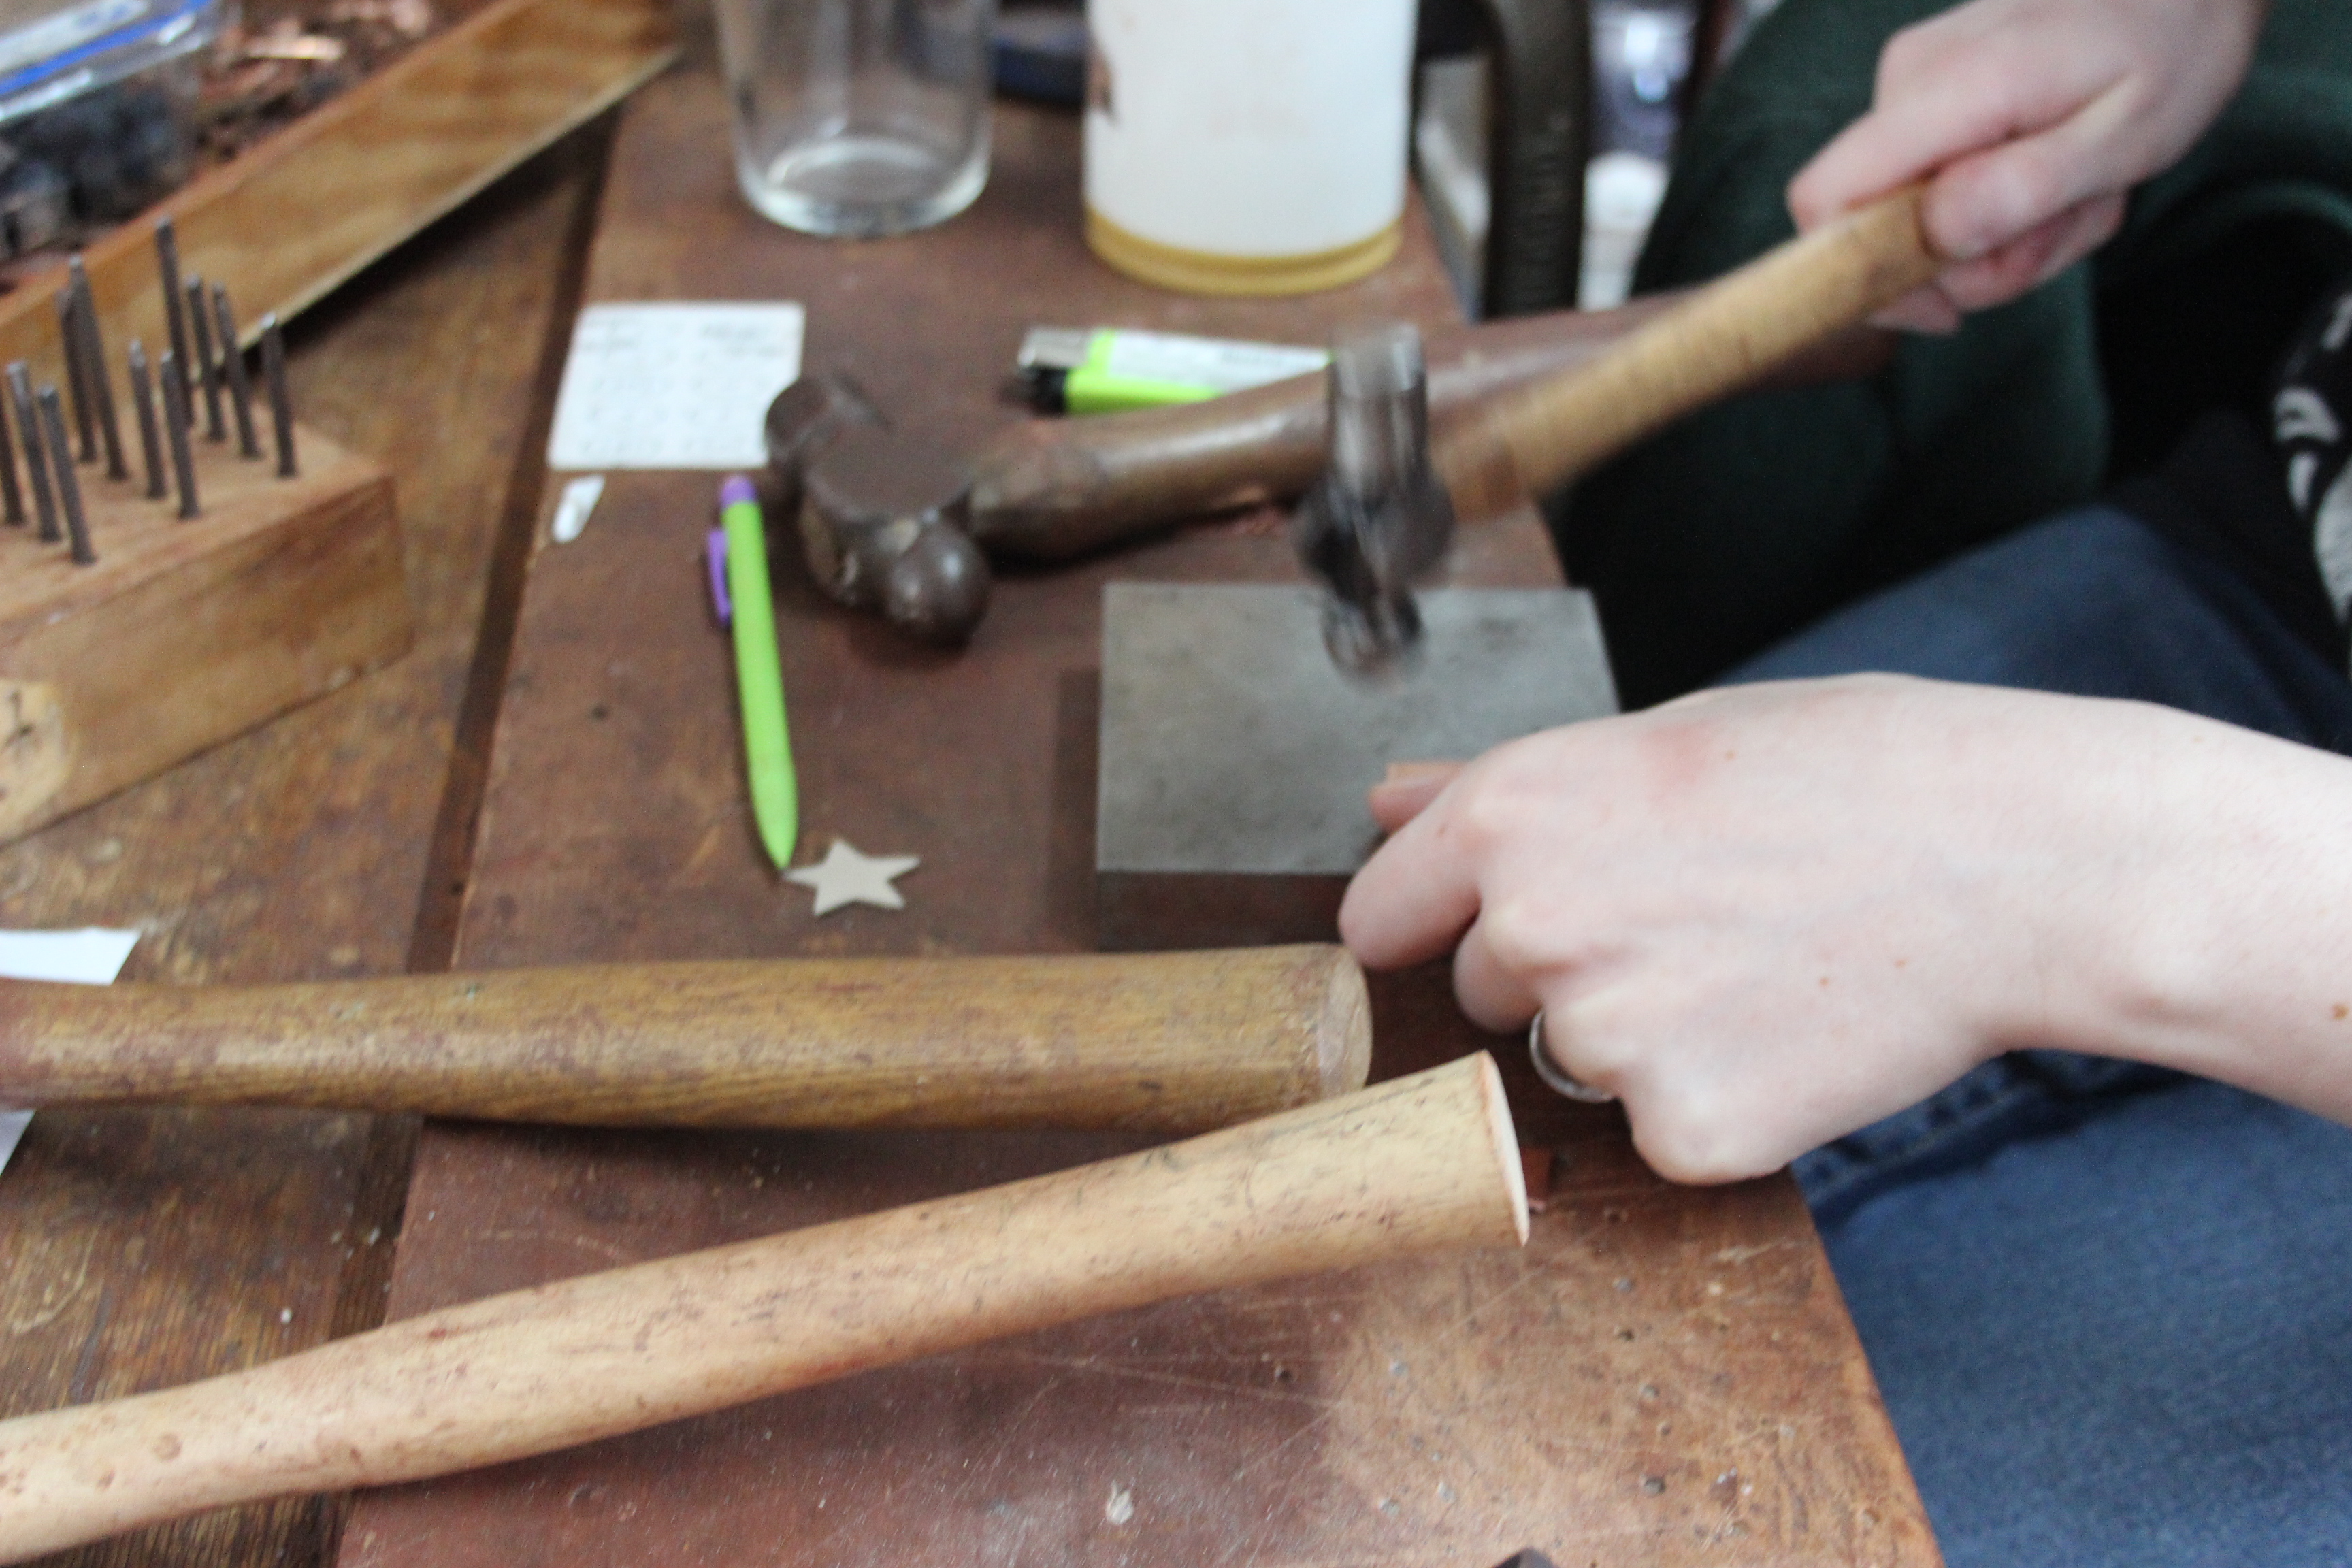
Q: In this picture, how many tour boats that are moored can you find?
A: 0